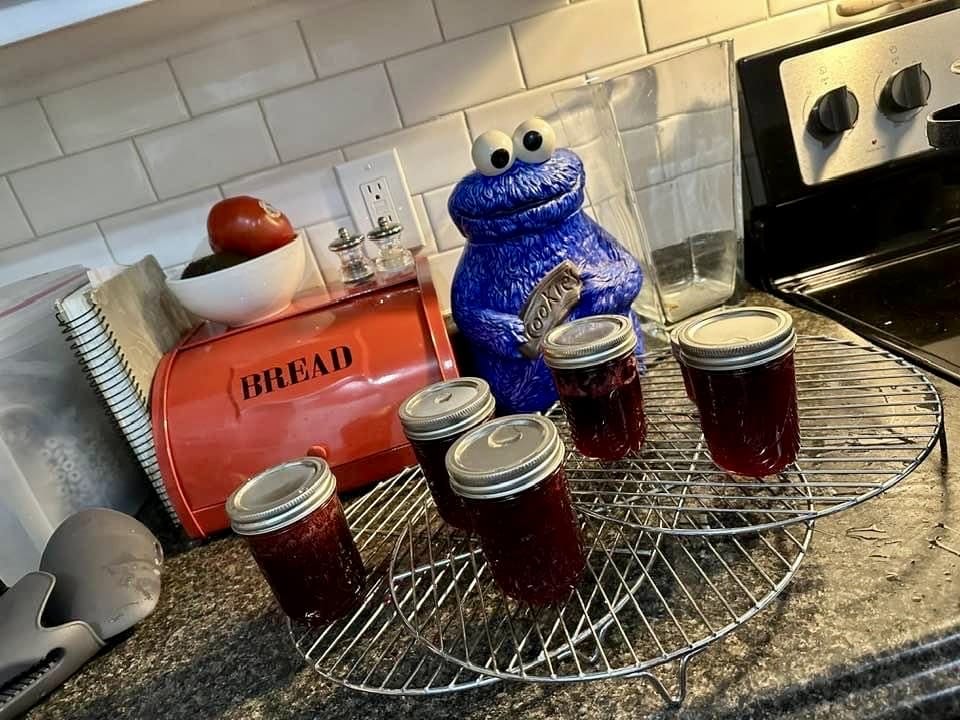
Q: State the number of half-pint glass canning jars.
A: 6